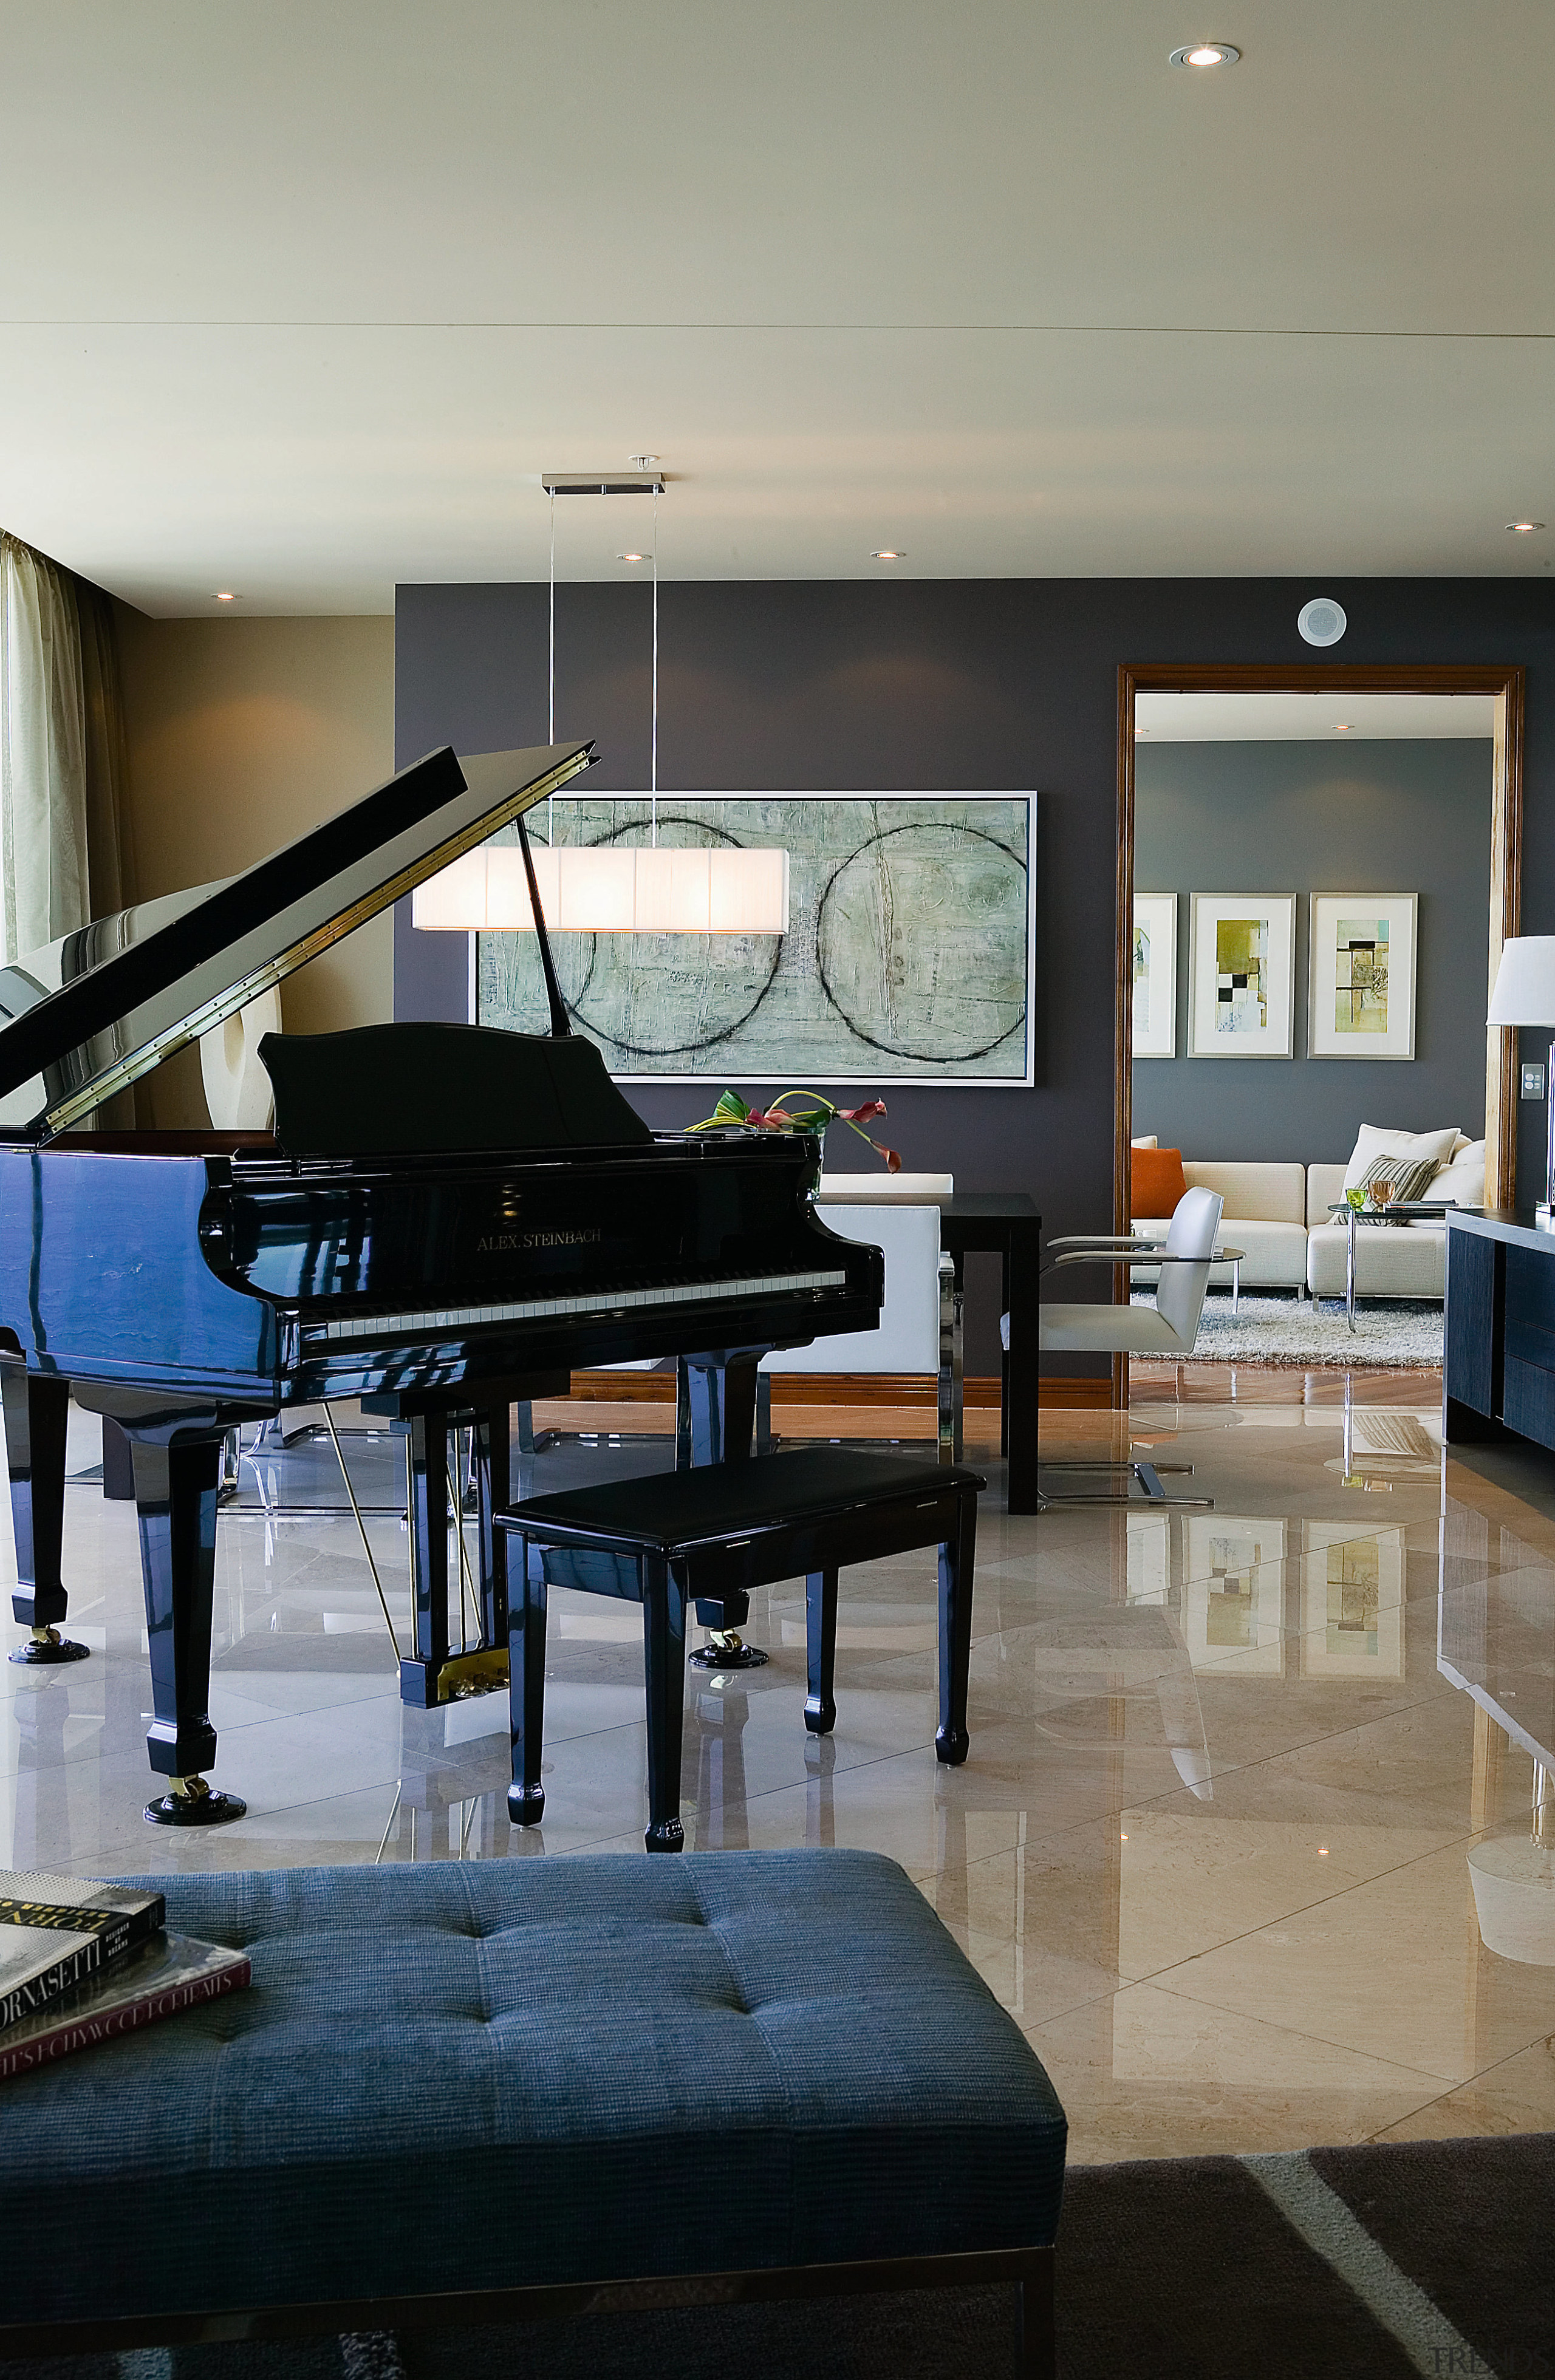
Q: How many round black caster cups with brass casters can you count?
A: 3